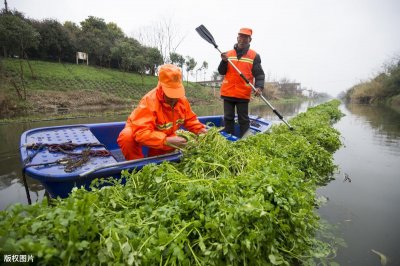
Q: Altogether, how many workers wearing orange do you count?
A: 2